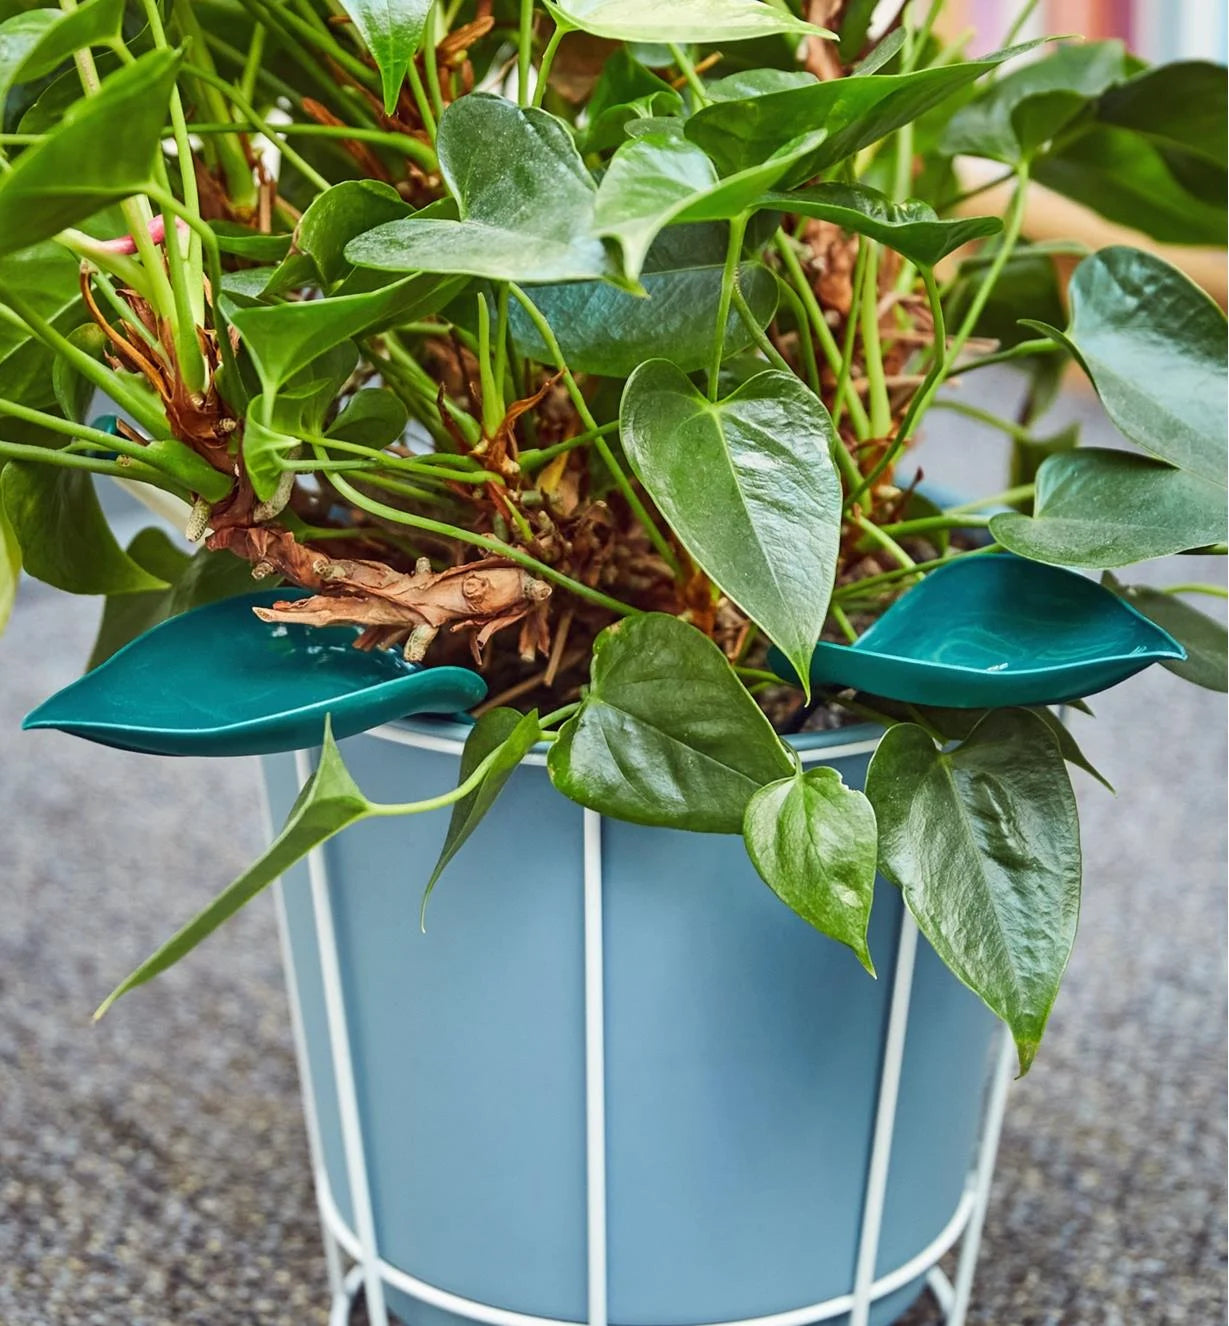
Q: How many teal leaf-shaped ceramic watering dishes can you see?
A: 2